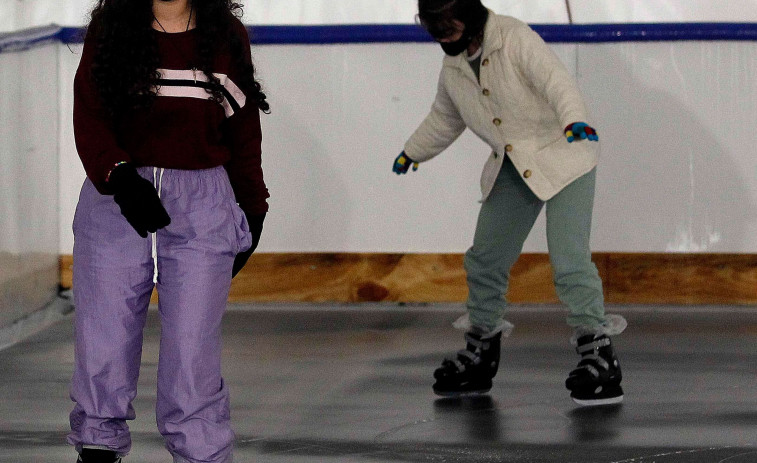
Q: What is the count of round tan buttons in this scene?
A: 5